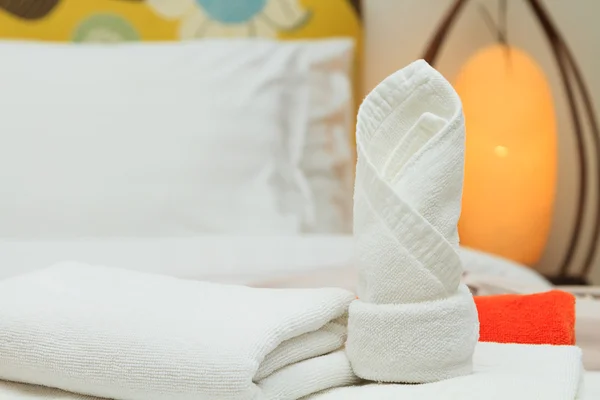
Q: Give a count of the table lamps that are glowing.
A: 1